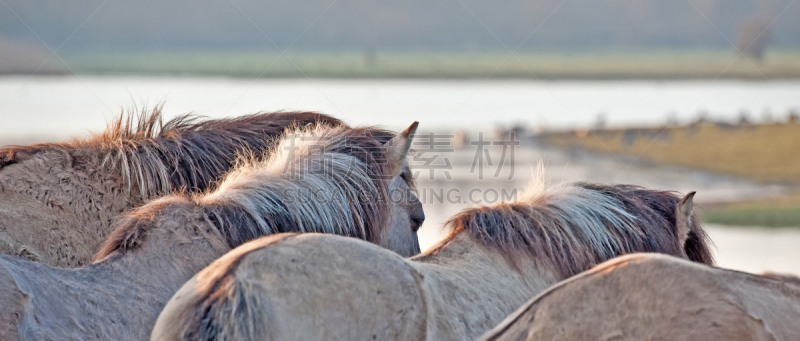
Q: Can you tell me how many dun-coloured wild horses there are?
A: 4